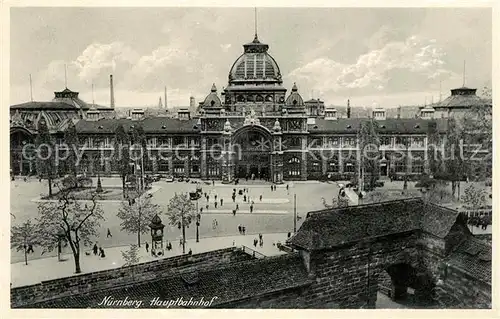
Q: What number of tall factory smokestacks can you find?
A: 2